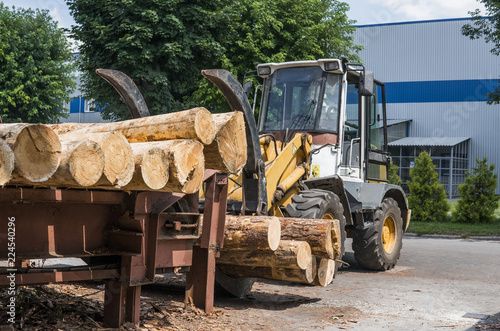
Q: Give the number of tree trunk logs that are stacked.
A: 13